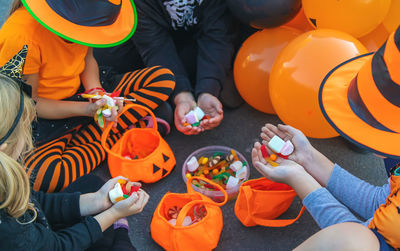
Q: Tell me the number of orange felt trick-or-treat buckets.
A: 3